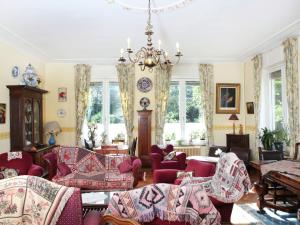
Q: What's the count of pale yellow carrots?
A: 0